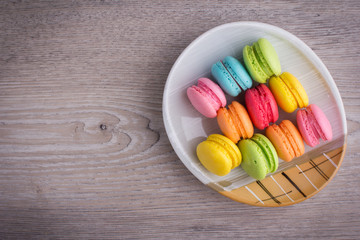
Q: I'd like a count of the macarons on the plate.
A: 10